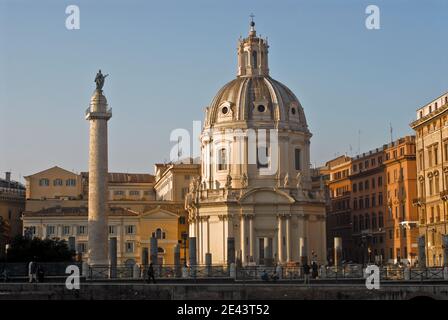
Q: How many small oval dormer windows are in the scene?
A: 3